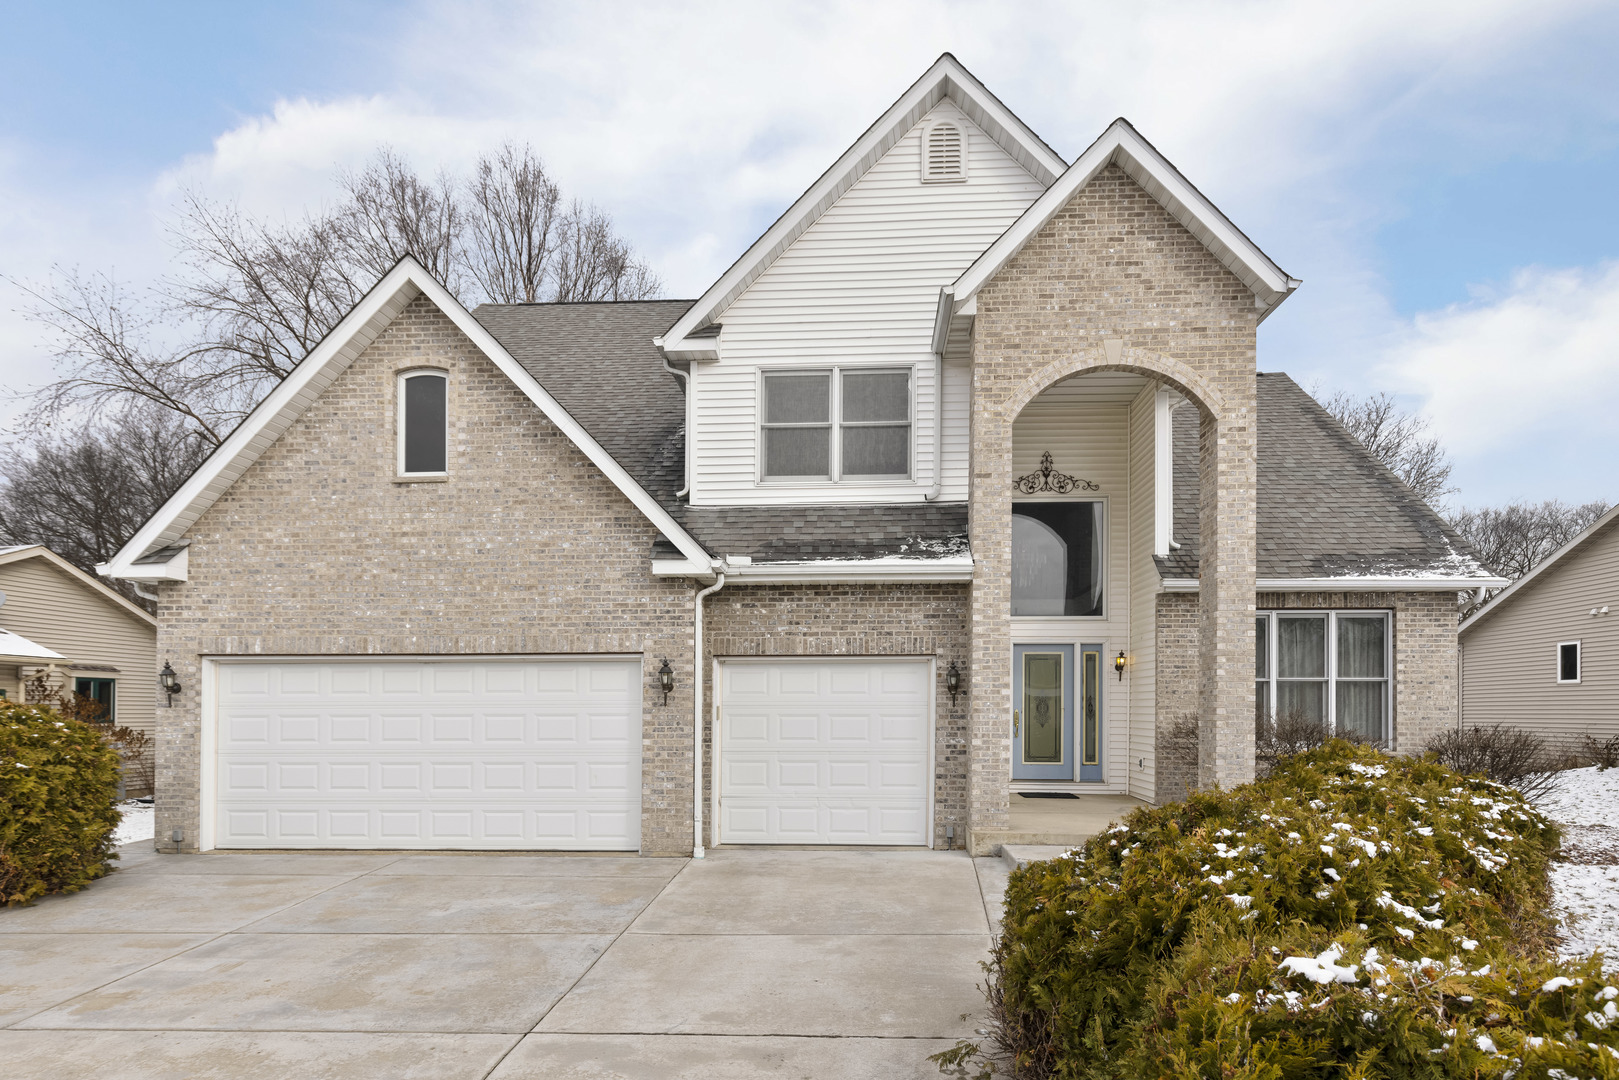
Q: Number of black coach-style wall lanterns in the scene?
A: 4